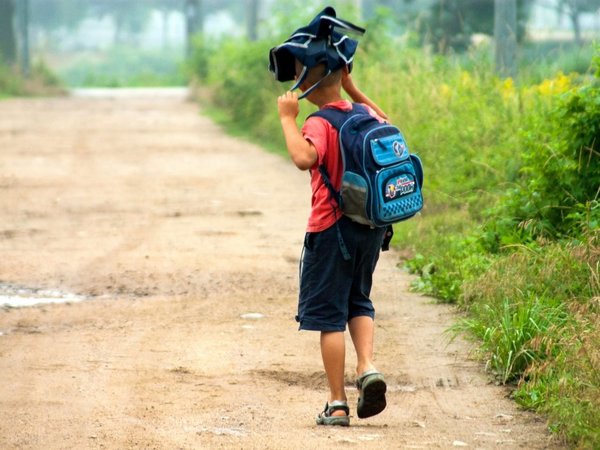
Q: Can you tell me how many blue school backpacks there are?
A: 1